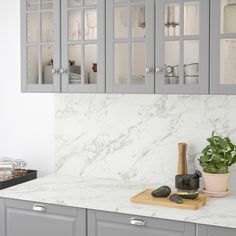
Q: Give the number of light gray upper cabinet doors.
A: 5